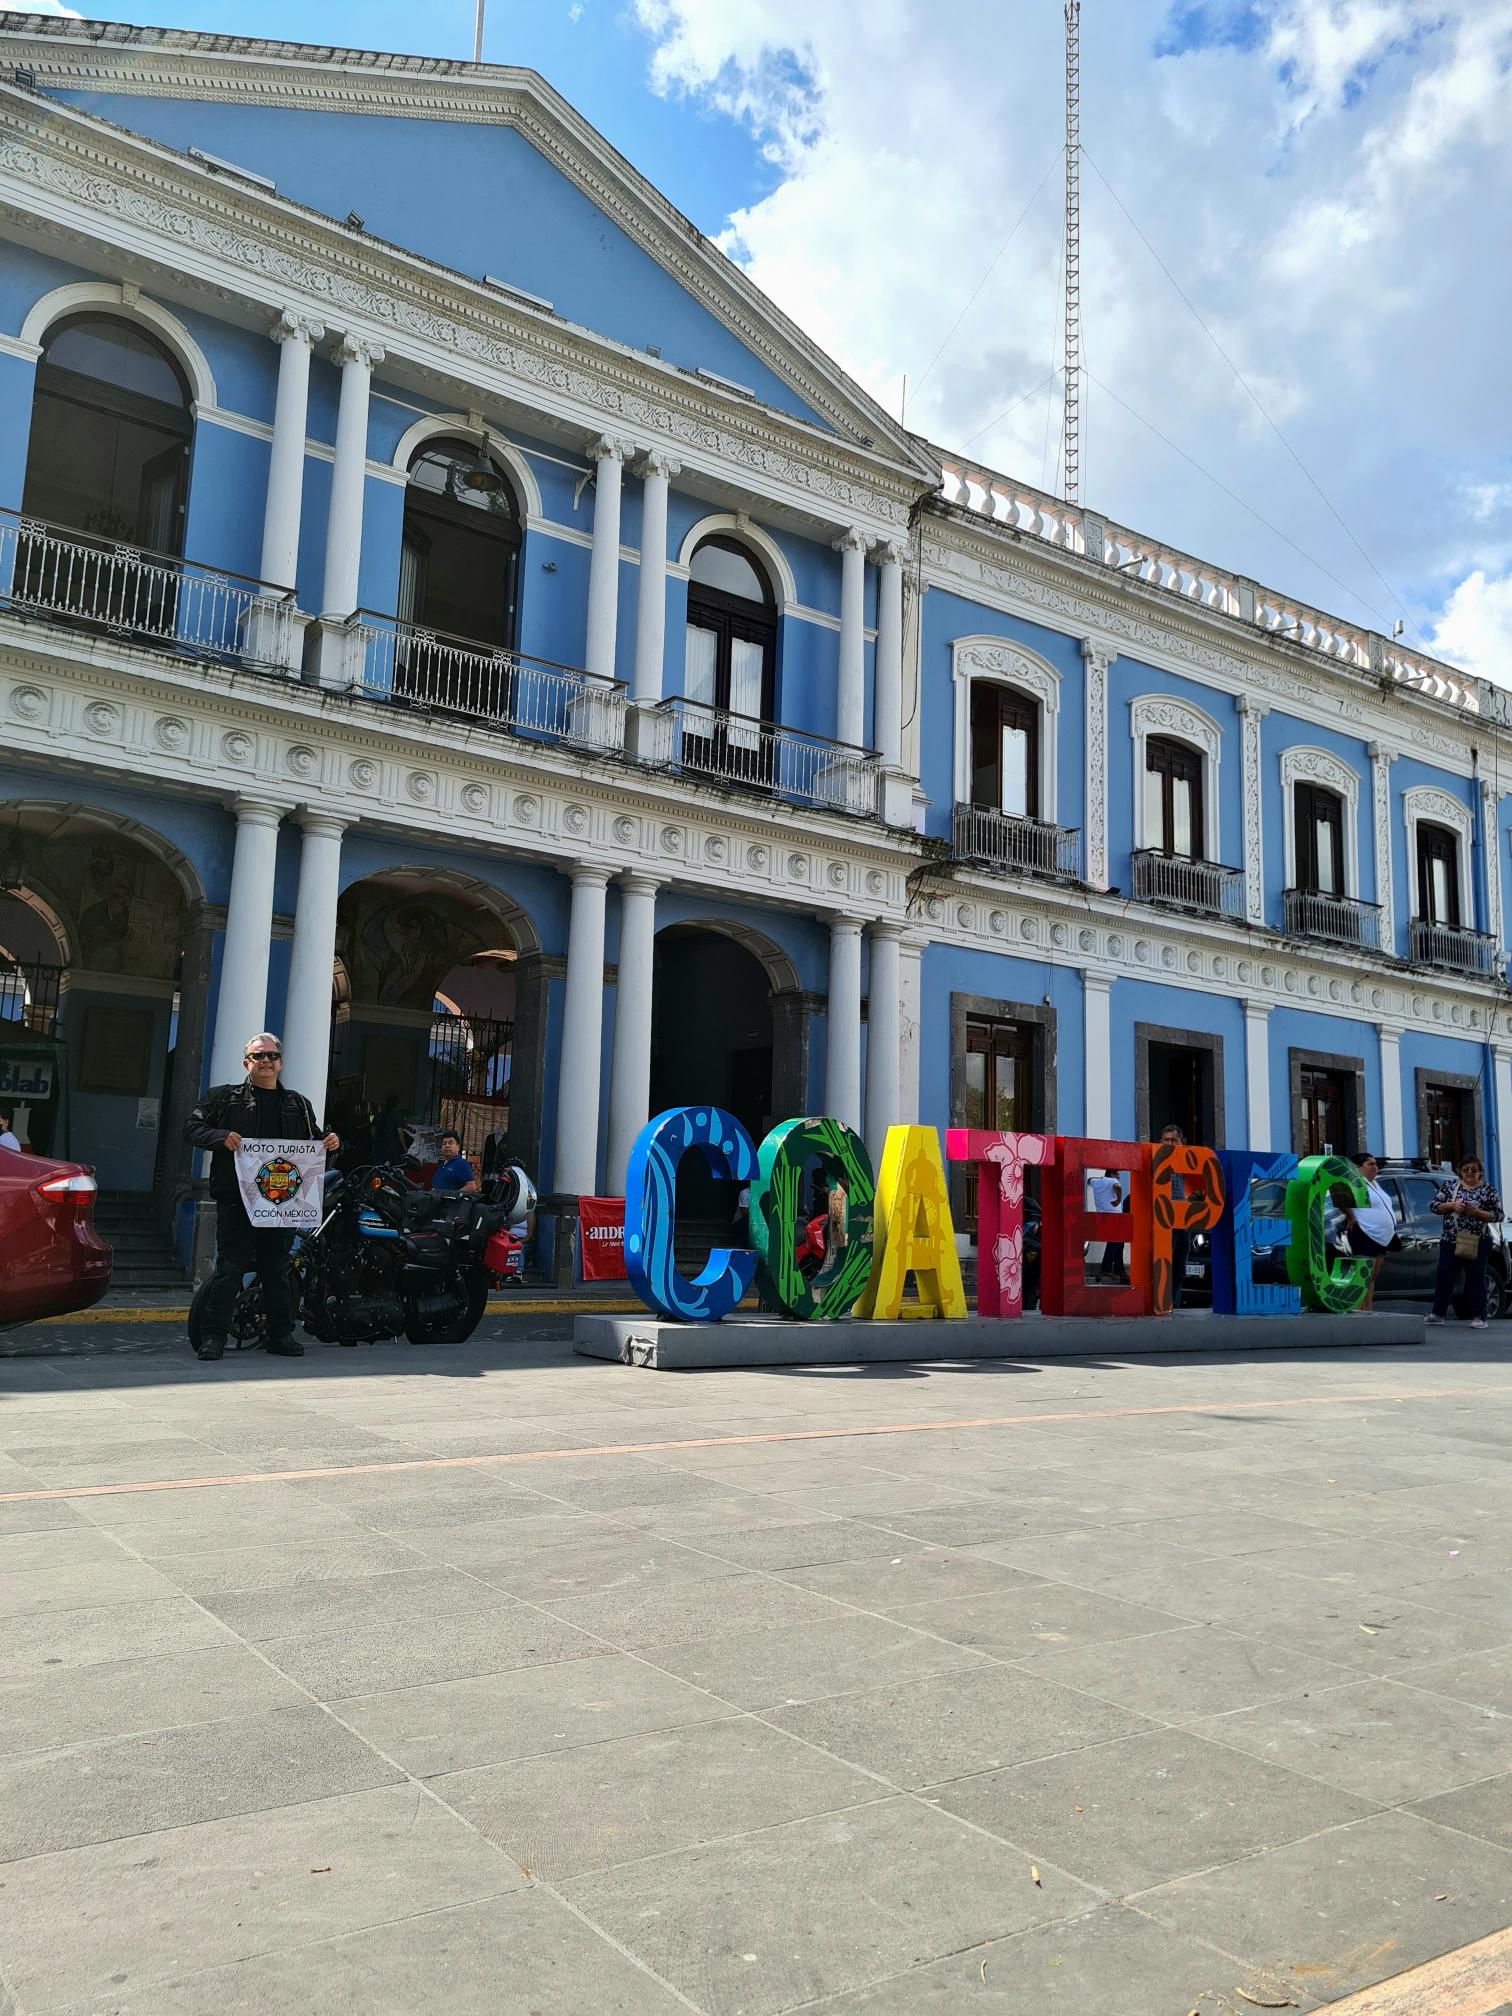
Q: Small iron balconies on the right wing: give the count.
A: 4